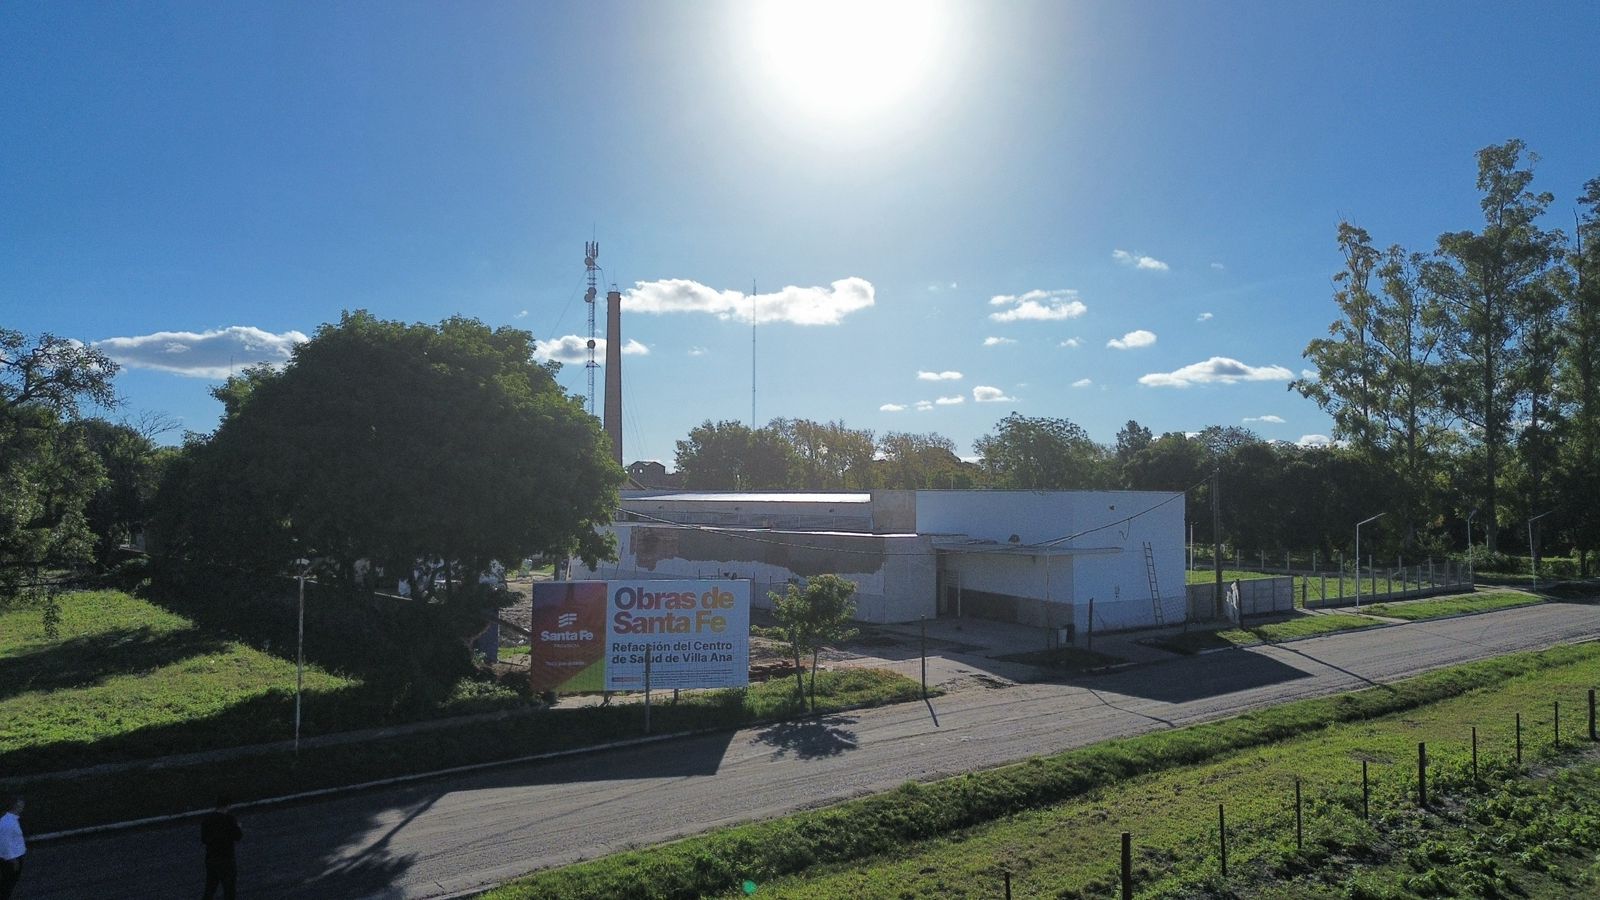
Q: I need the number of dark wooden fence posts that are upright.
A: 10